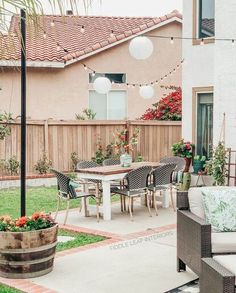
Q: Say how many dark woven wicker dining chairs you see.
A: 6